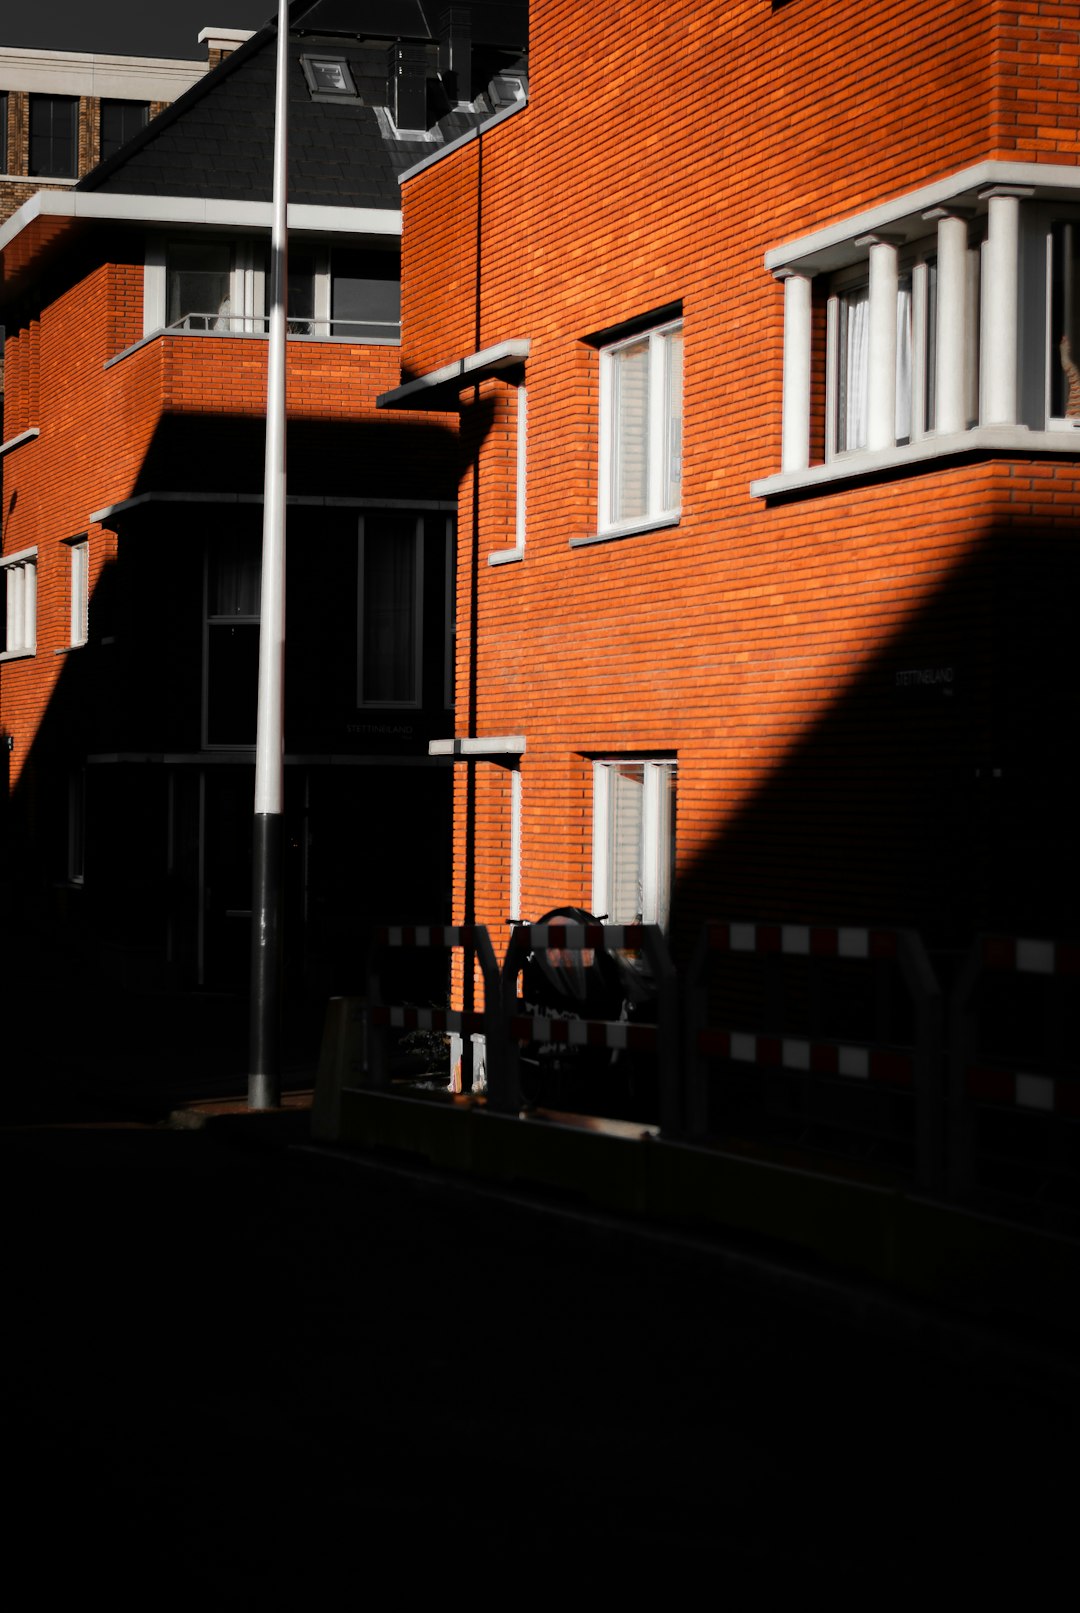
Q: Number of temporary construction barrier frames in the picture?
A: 4